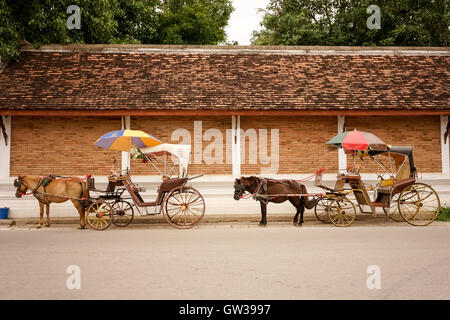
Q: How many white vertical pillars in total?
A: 5